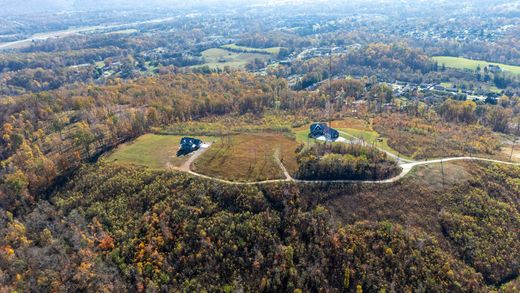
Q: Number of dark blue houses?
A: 2